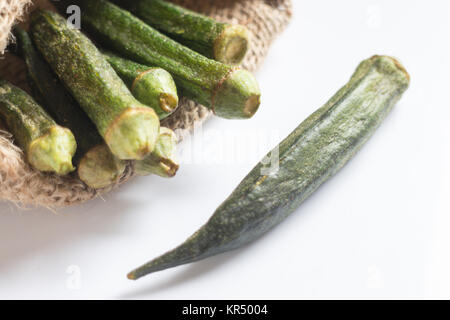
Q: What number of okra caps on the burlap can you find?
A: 7